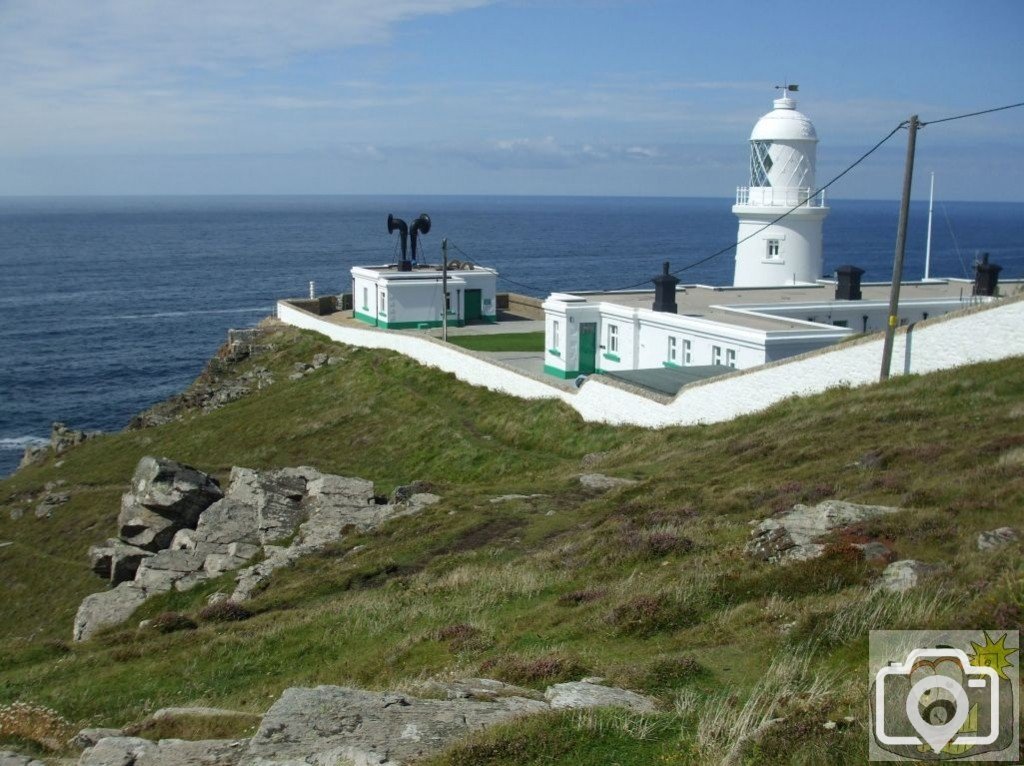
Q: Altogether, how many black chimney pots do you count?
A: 3